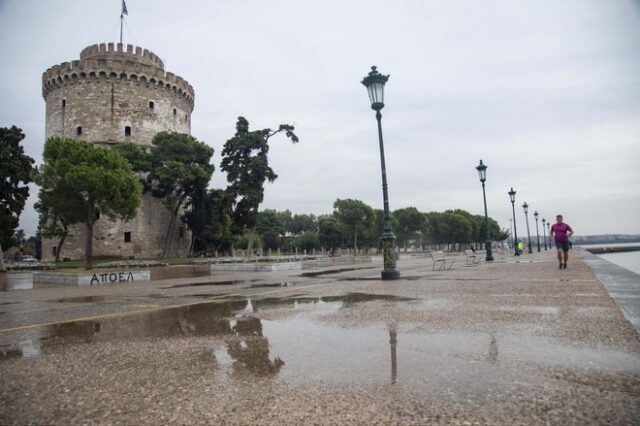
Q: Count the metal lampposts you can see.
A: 7